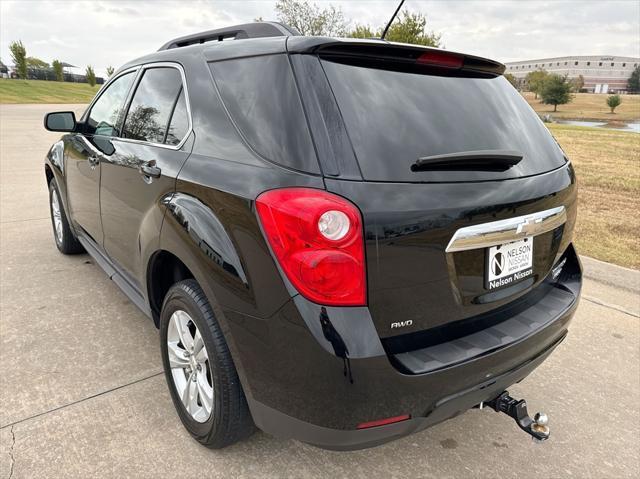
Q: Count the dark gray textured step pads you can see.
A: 1